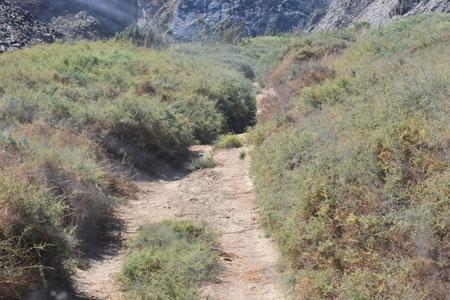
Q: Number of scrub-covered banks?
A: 2